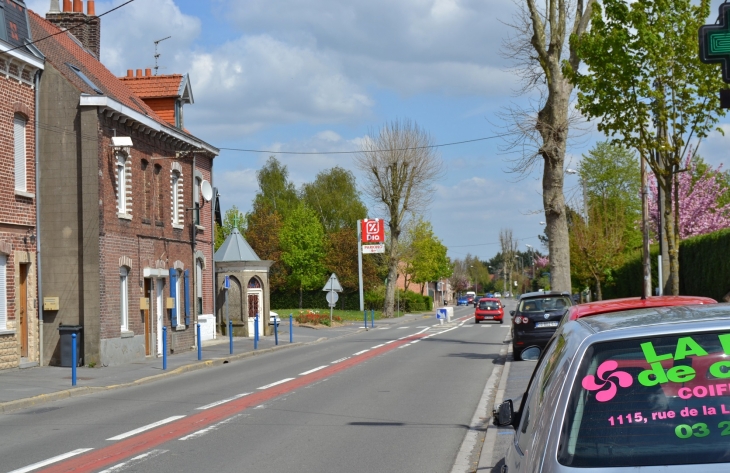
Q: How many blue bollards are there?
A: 10